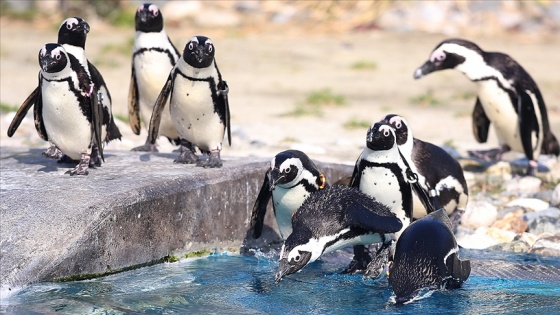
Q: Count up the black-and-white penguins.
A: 10